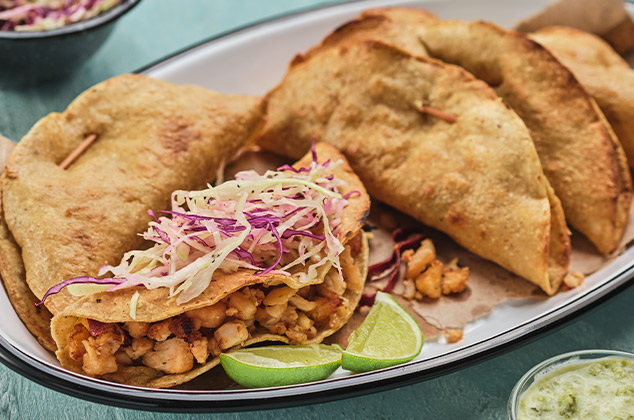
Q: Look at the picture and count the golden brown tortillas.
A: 5